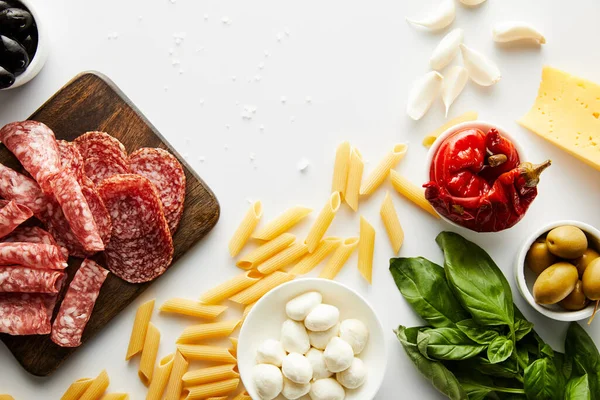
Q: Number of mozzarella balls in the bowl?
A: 13